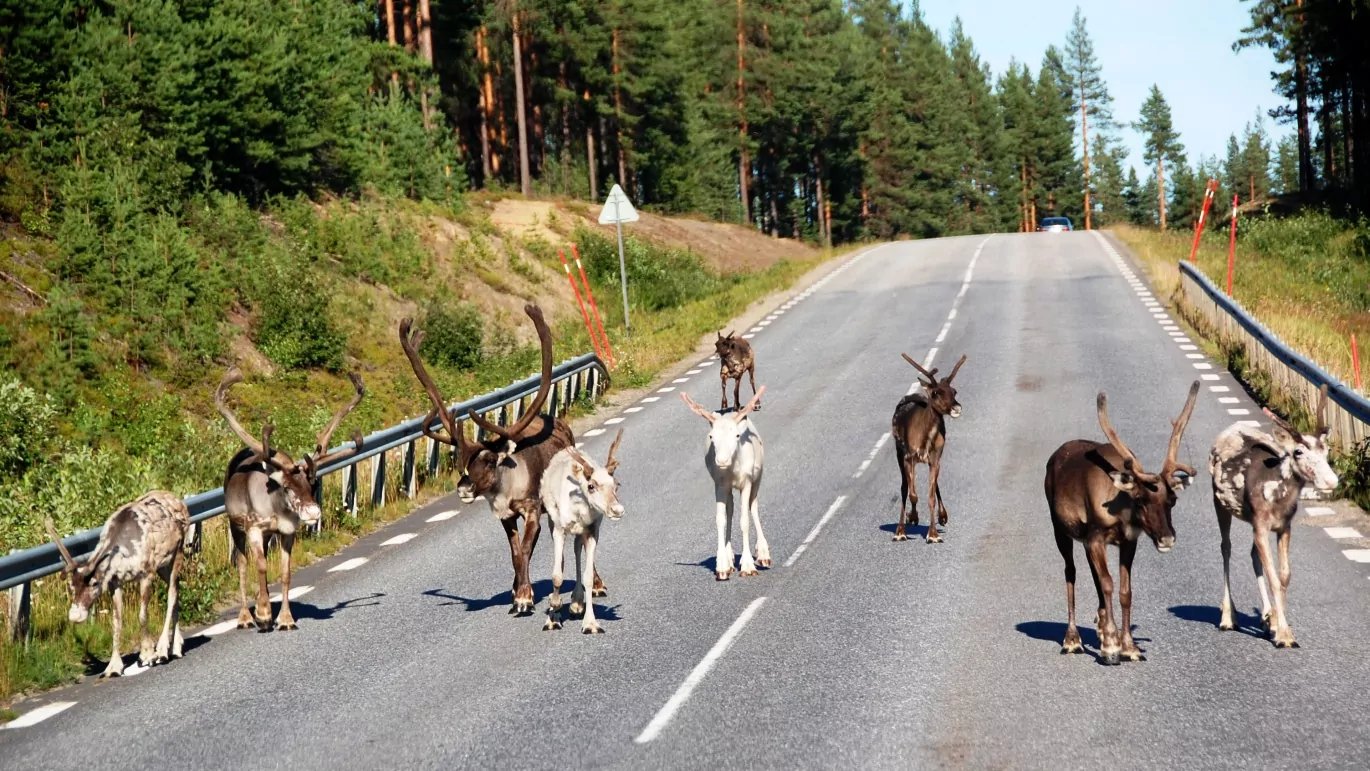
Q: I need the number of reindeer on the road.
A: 9